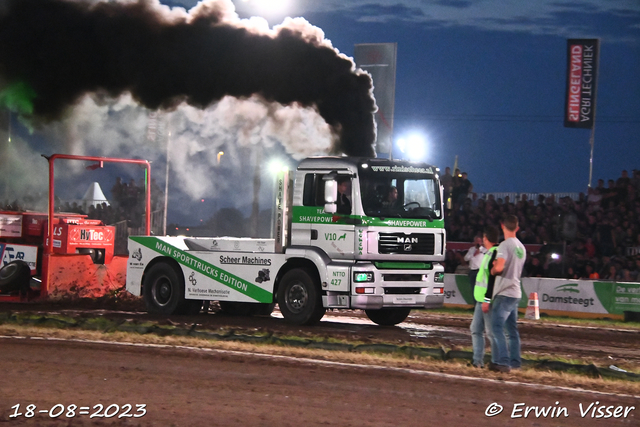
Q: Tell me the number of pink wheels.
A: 0